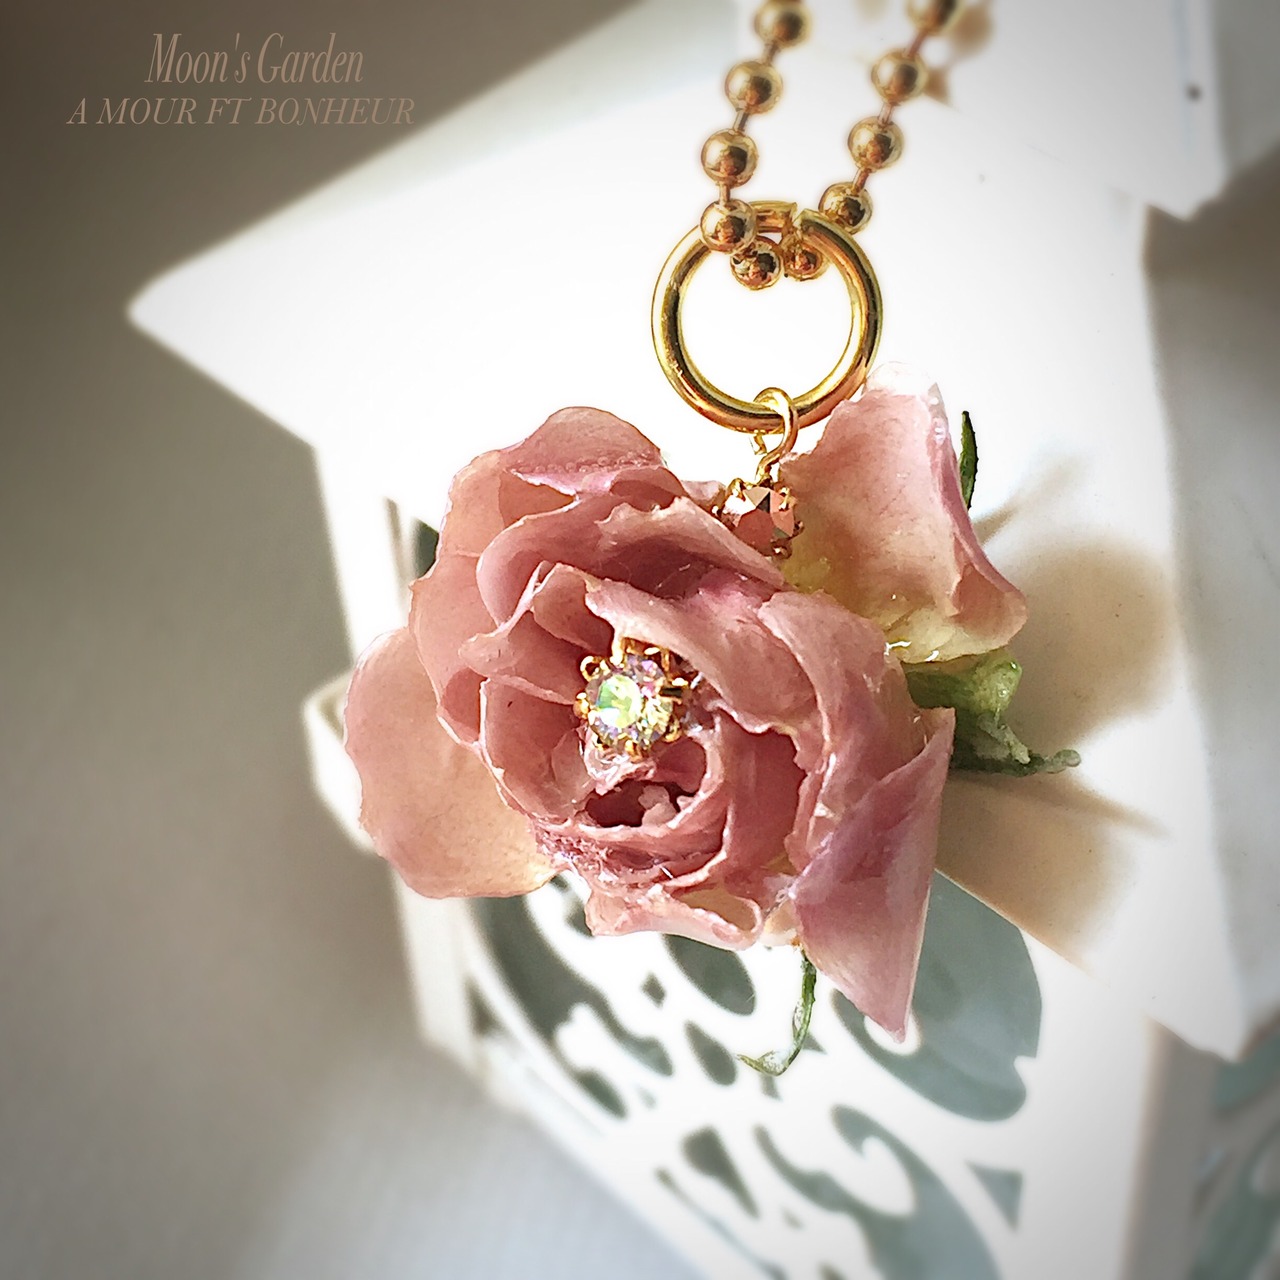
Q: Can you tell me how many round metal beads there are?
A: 10